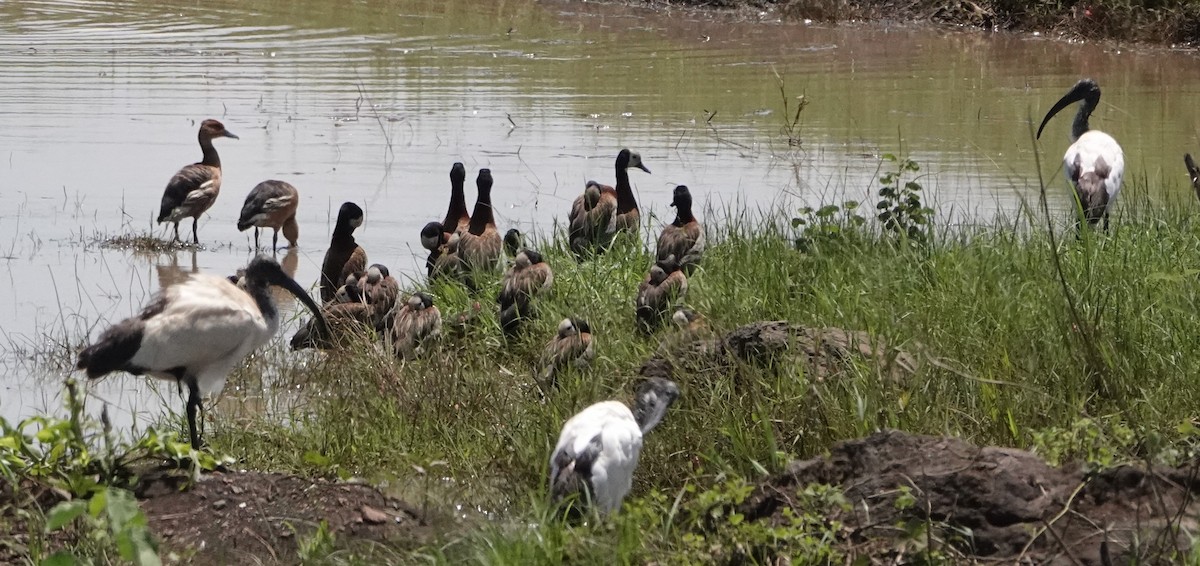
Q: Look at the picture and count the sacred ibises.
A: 3